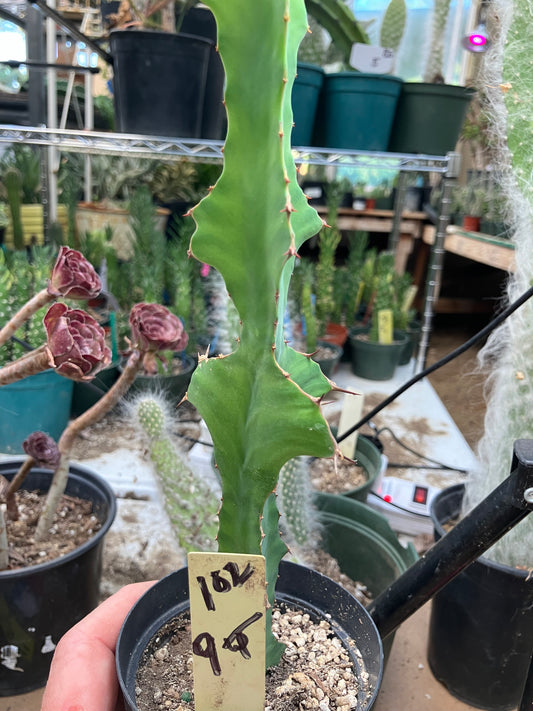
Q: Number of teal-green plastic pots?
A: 3